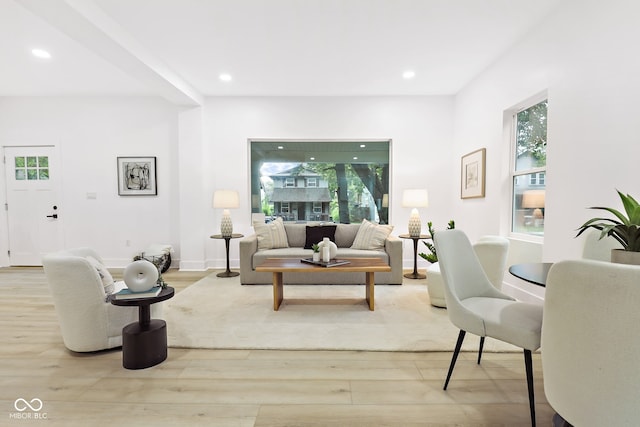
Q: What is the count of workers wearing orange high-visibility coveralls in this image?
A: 0